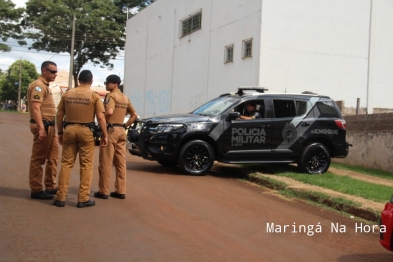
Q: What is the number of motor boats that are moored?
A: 0